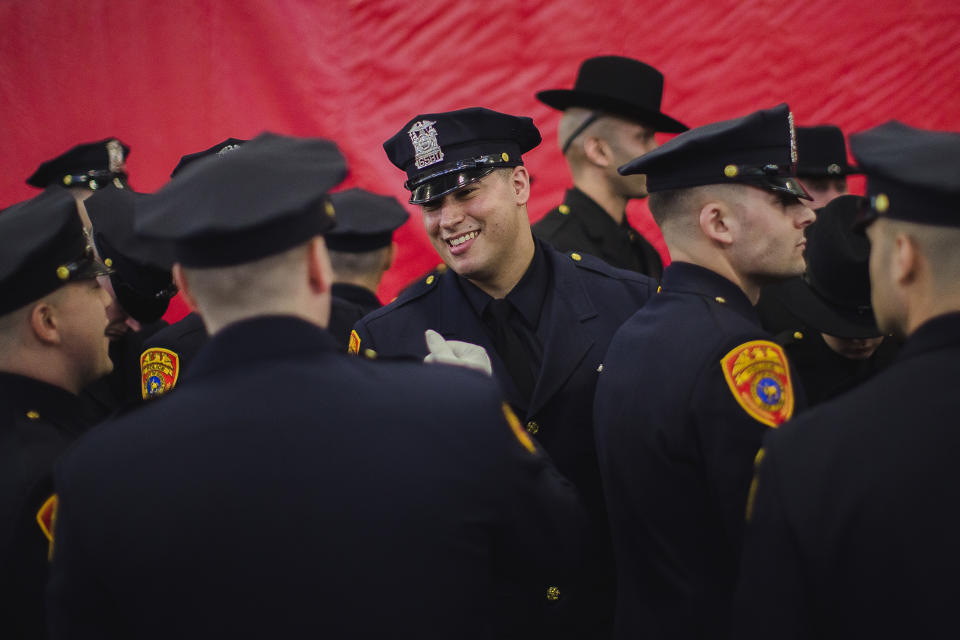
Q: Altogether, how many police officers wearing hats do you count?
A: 12